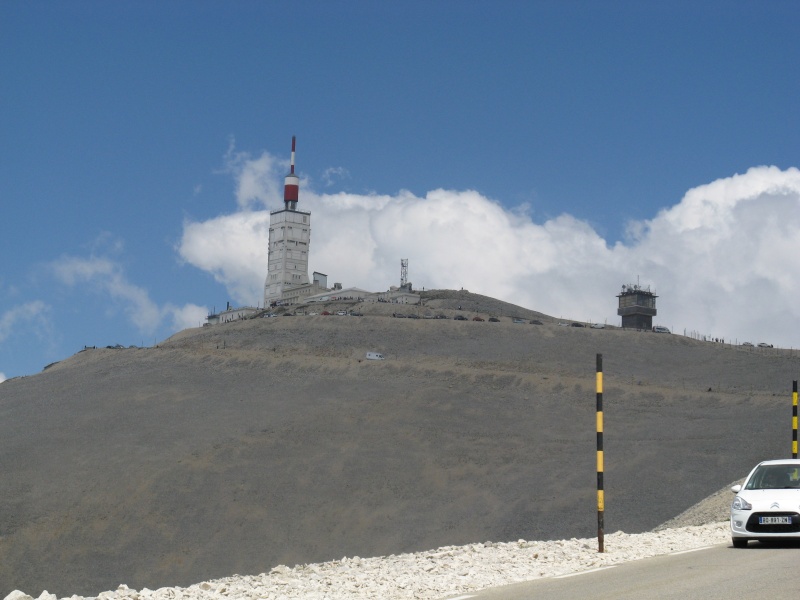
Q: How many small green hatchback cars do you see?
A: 0